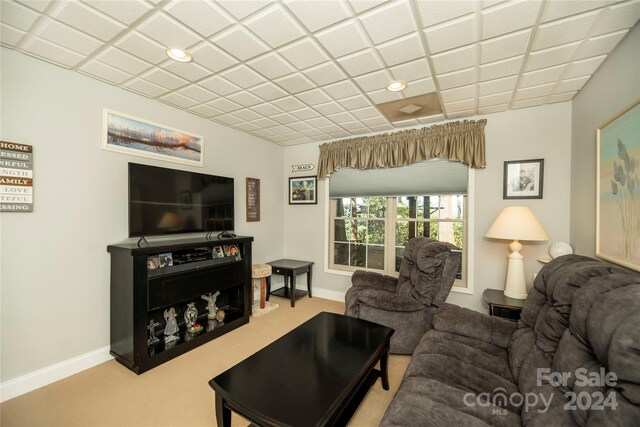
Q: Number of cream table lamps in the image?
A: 1